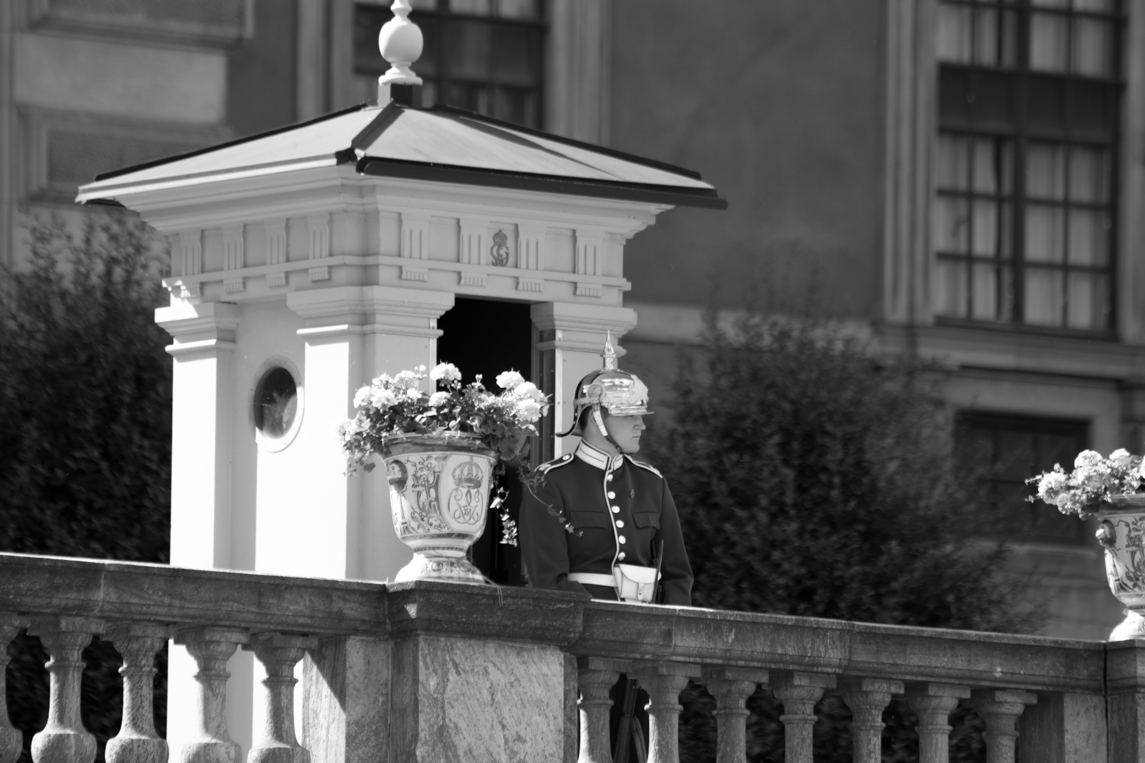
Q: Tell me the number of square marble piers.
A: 2